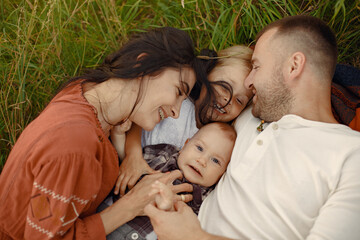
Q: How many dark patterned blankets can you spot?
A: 1